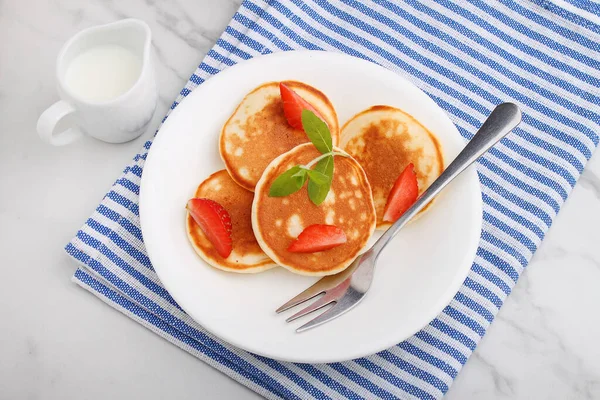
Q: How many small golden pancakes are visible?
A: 4